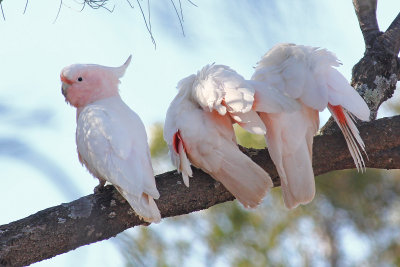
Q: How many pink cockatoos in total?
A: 3